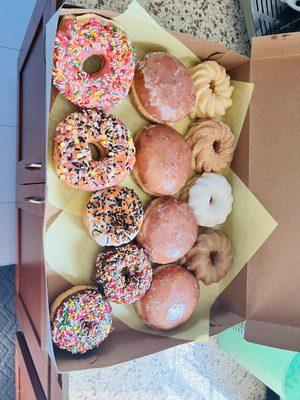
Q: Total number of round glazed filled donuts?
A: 4